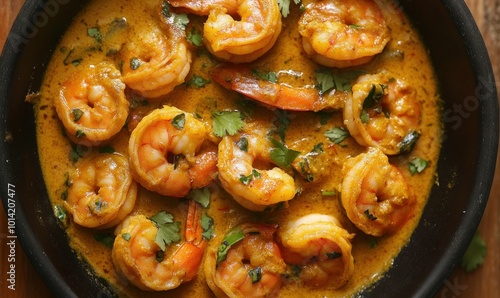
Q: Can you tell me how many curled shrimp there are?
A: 12